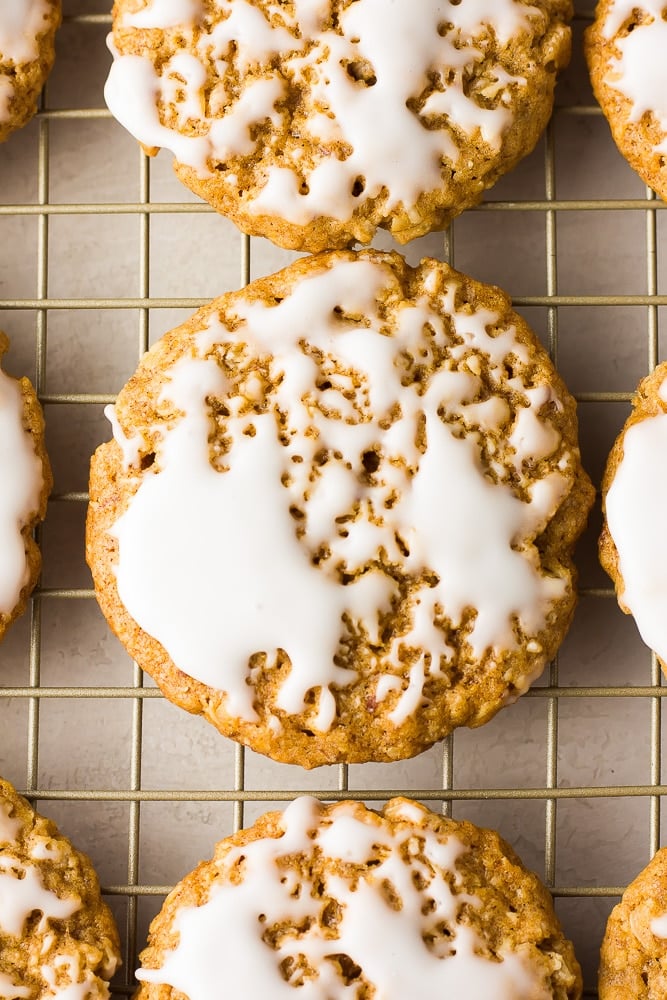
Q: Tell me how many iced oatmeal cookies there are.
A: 9